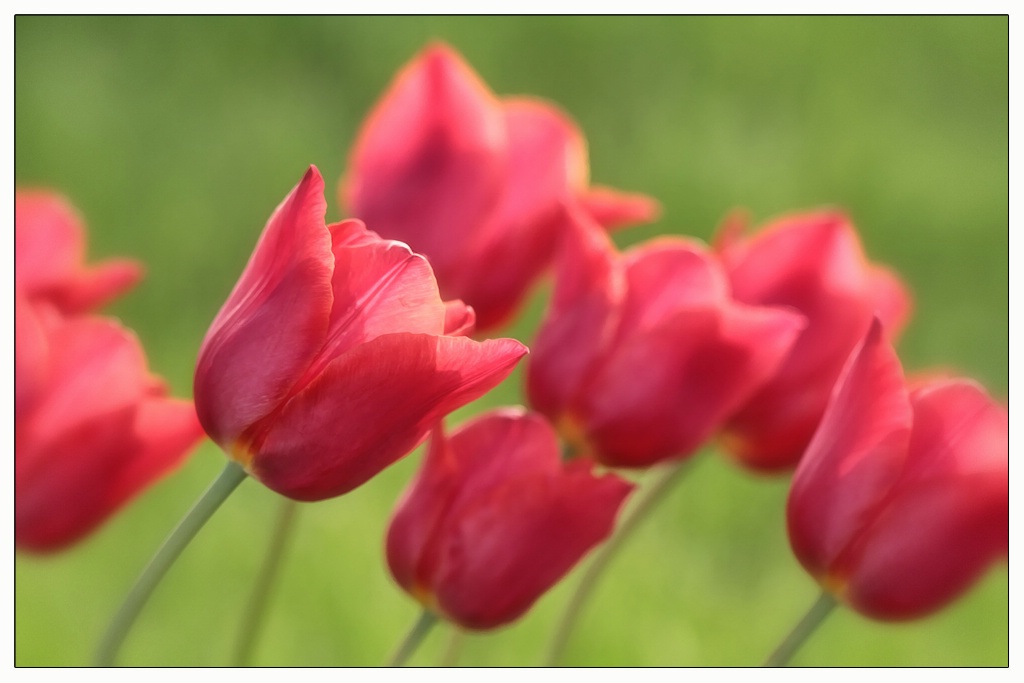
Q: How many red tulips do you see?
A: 8